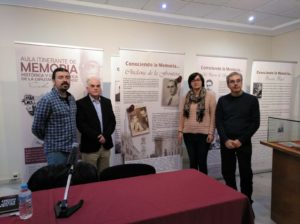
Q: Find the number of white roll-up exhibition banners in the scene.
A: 5